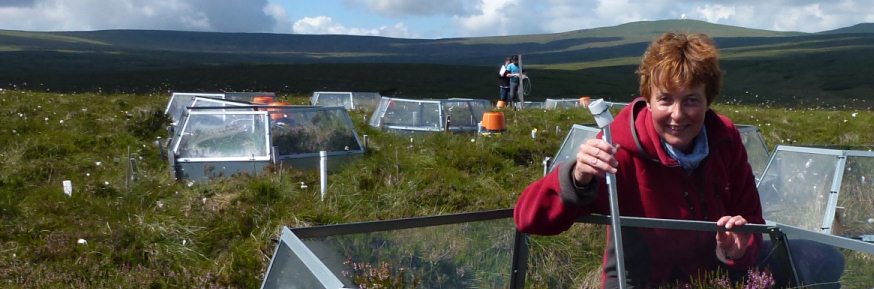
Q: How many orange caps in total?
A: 5